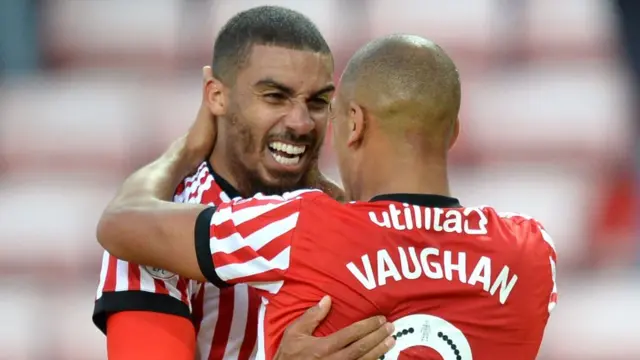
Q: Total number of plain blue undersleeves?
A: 0